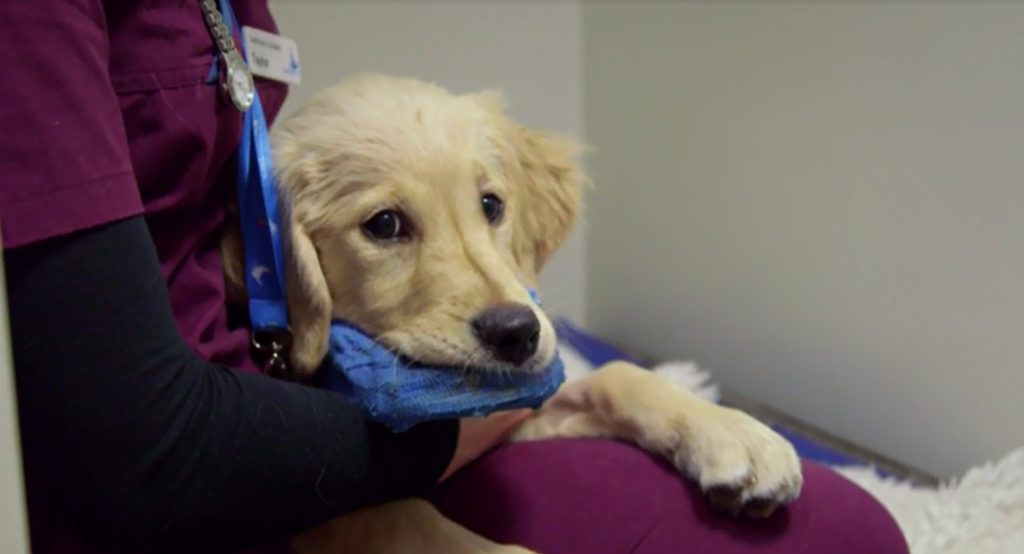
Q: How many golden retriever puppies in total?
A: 1